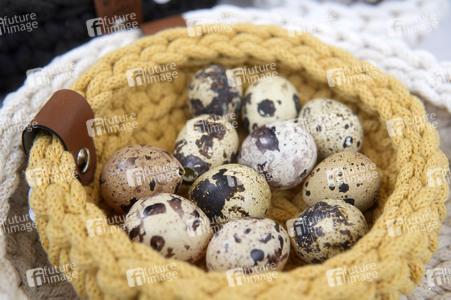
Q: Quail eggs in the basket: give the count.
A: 11